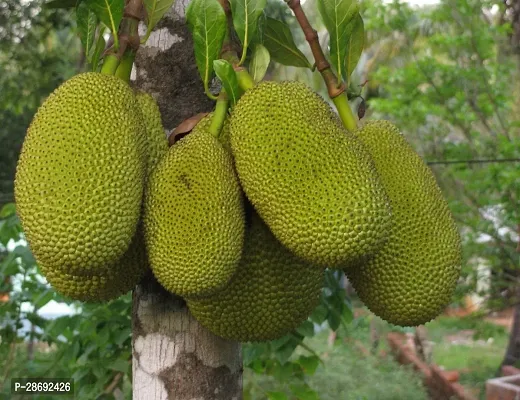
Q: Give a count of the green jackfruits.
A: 6